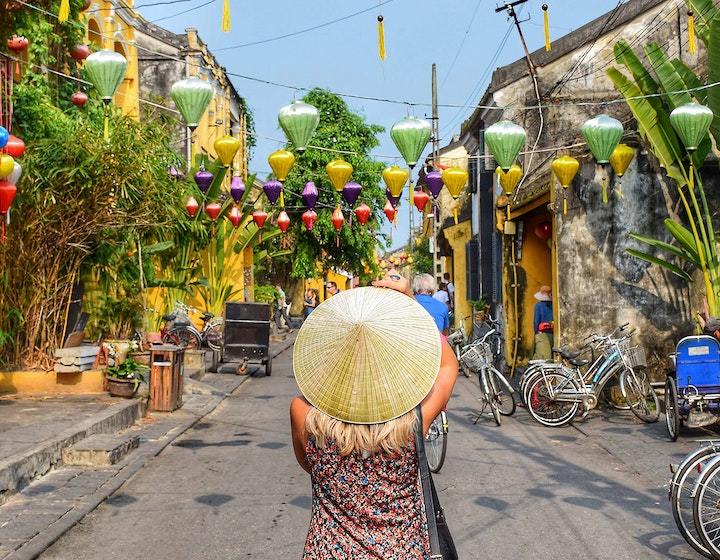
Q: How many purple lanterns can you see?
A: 8